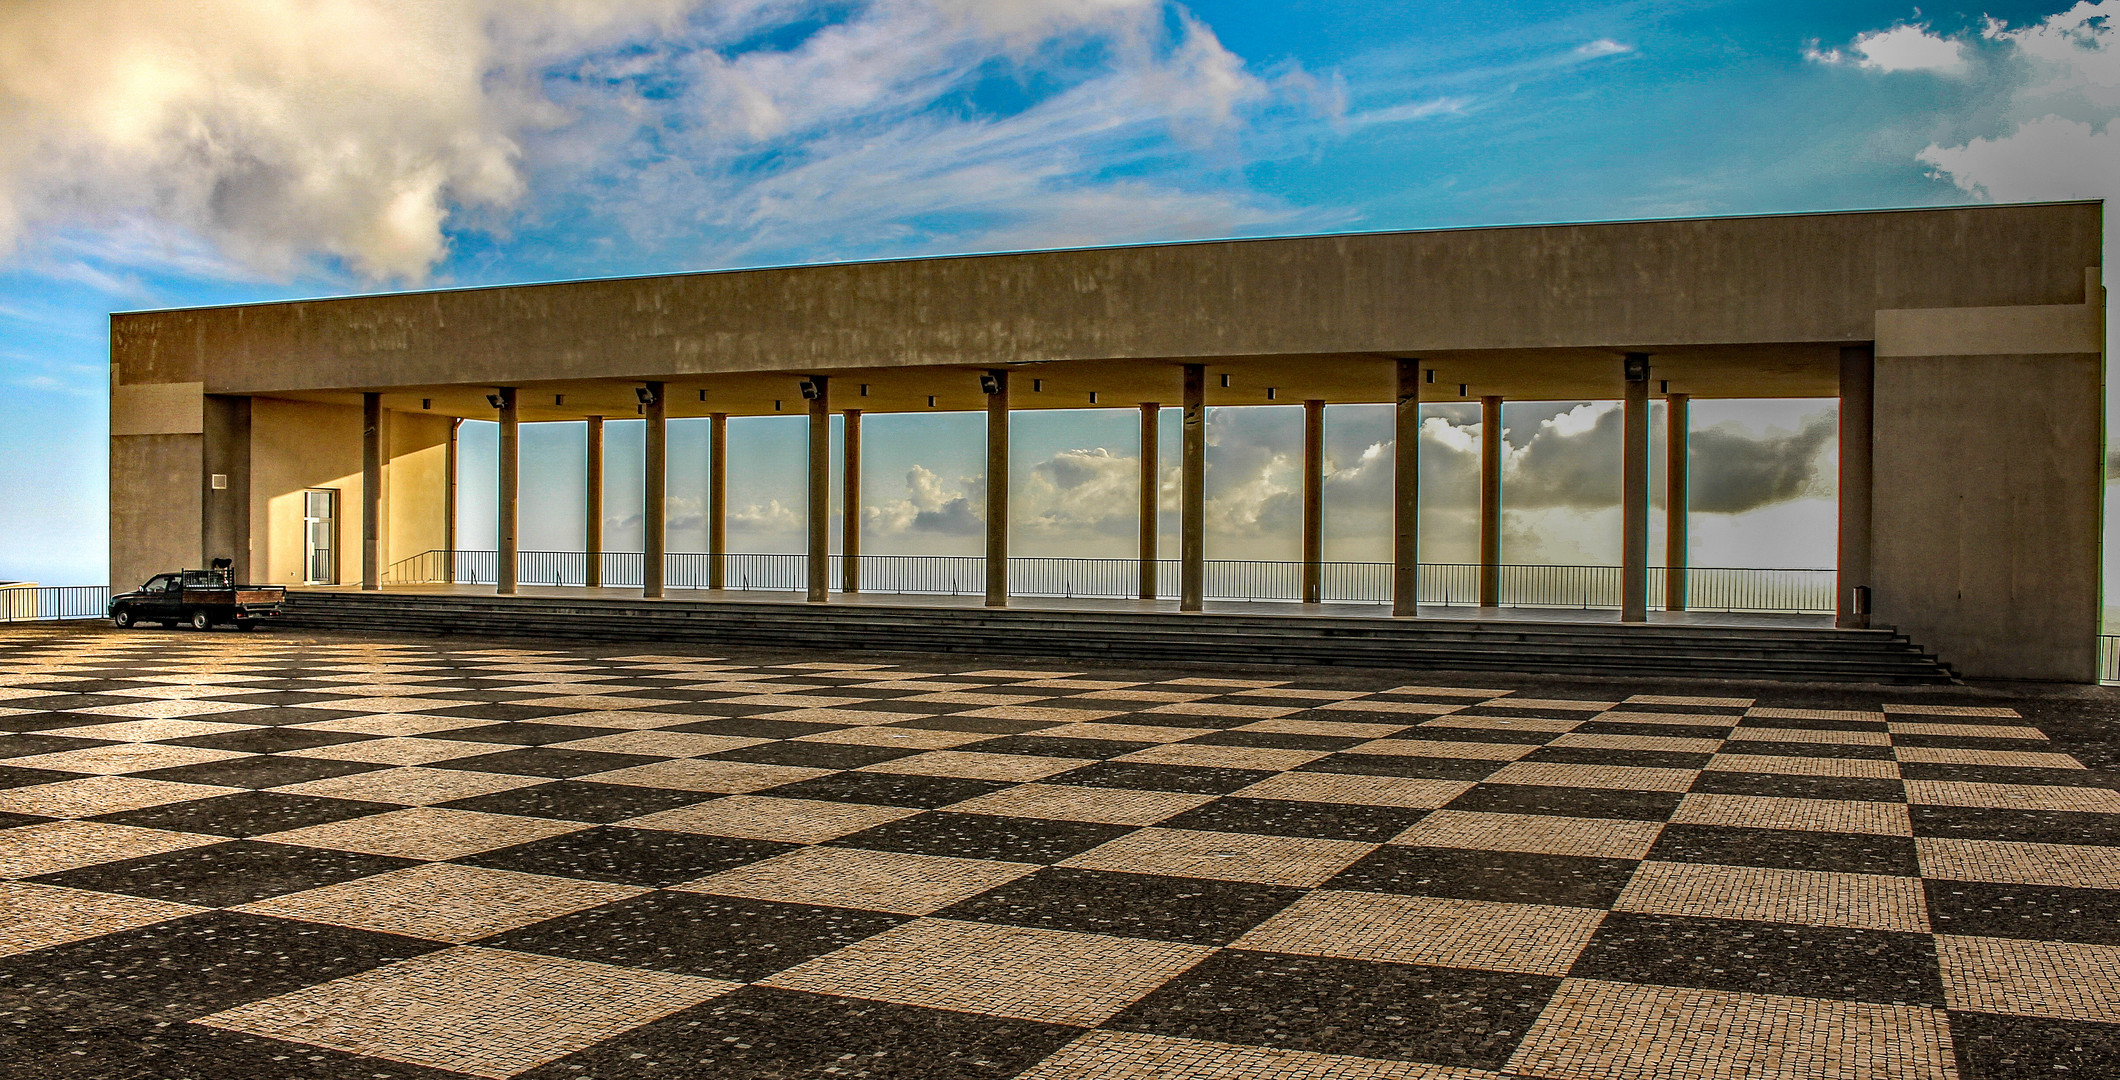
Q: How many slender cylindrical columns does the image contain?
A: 15